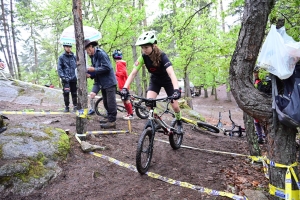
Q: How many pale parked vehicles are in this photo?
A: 1